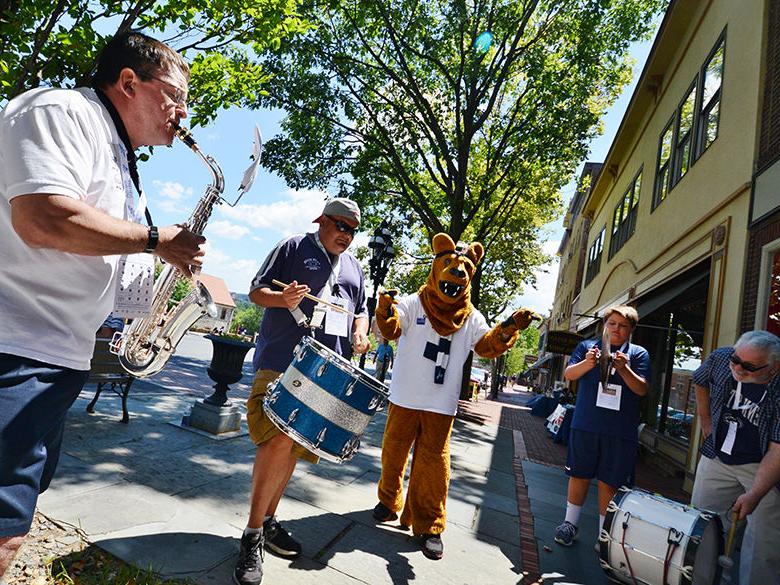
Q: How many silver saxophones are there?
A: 1